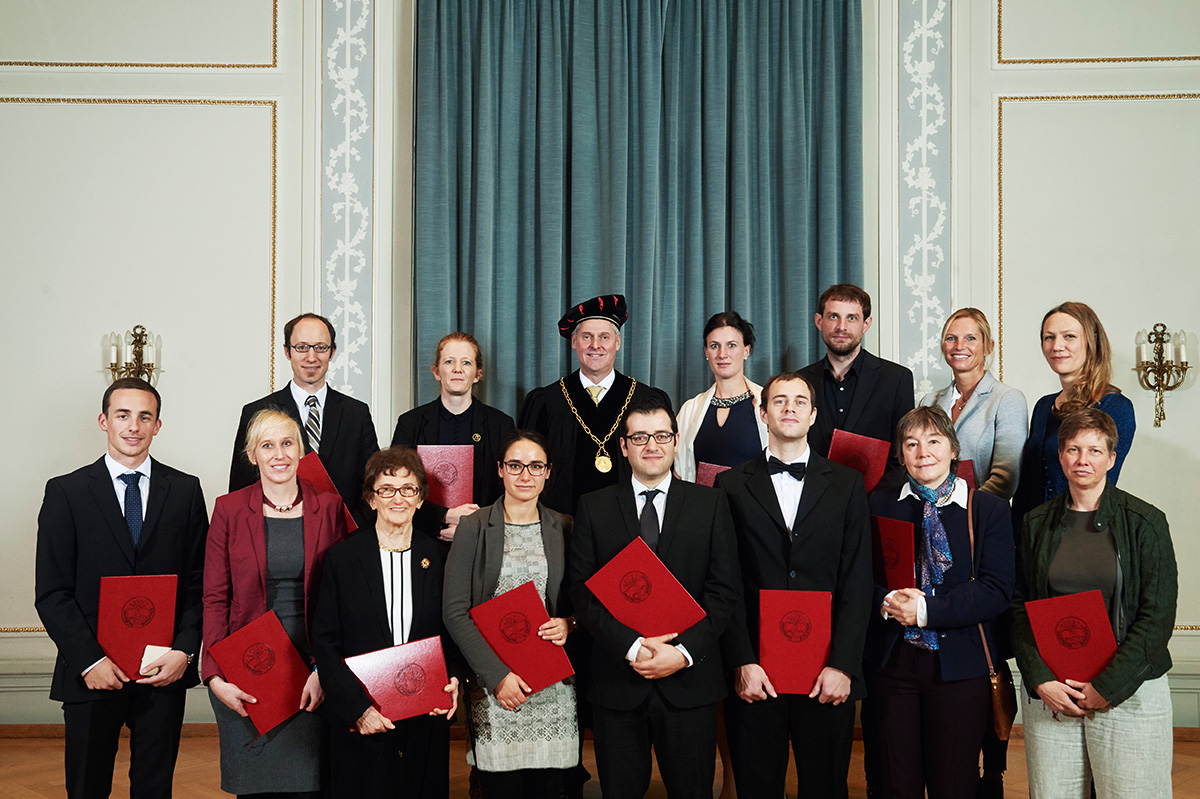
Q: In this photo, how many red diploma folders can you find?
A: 13